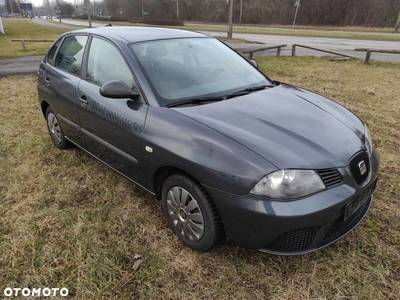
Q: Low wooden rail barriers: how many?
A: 4